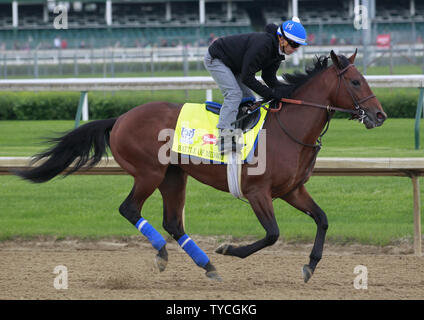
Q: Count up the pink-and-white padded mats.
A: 0